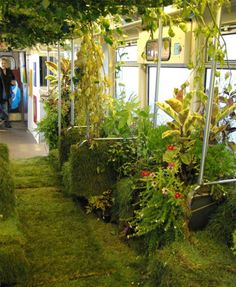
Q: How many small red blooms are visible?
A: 4